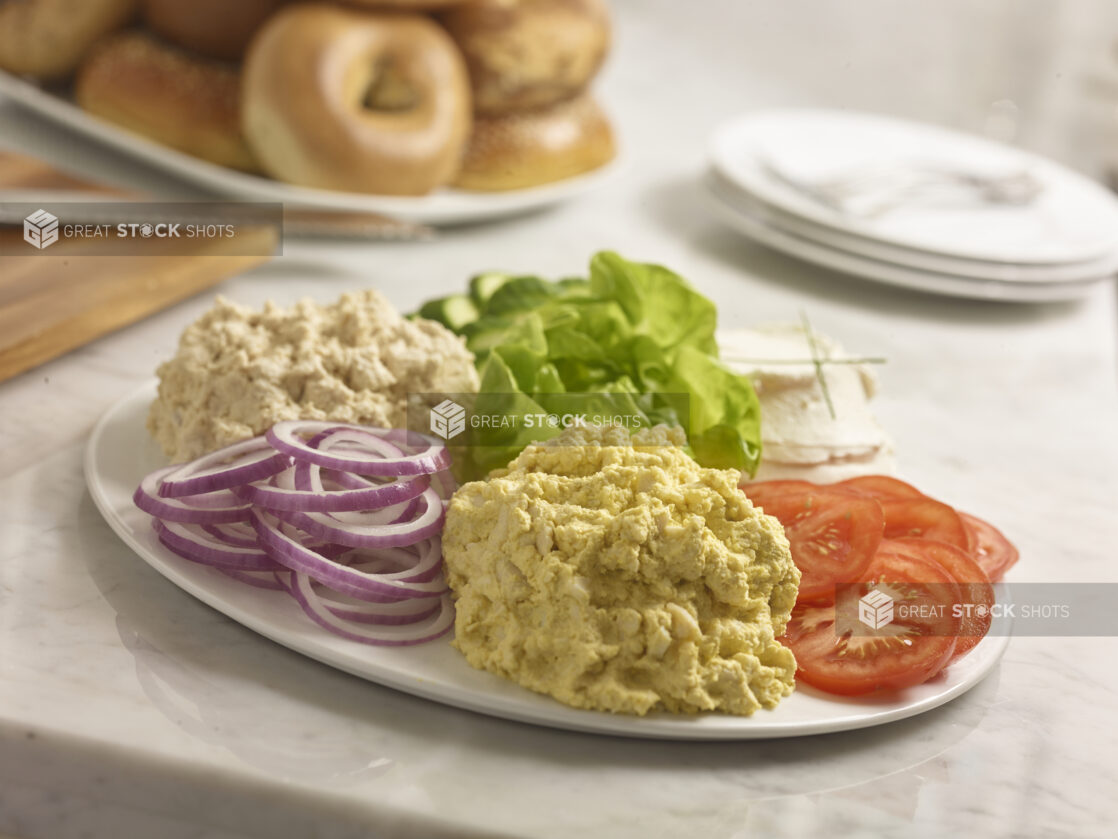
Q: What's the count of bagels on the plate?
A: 7